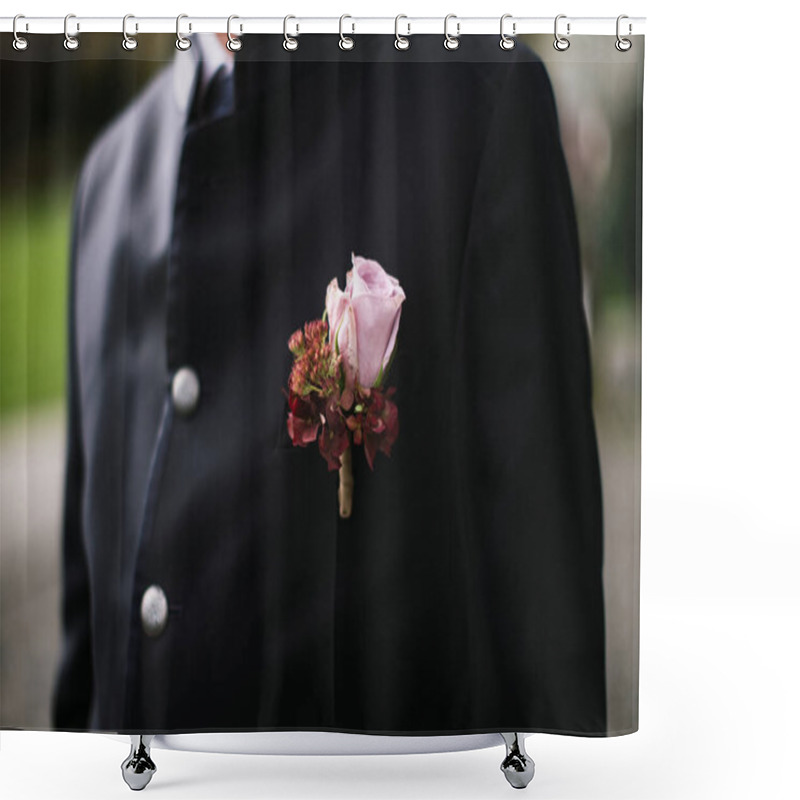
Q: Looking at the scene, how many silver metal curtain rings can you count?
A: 12